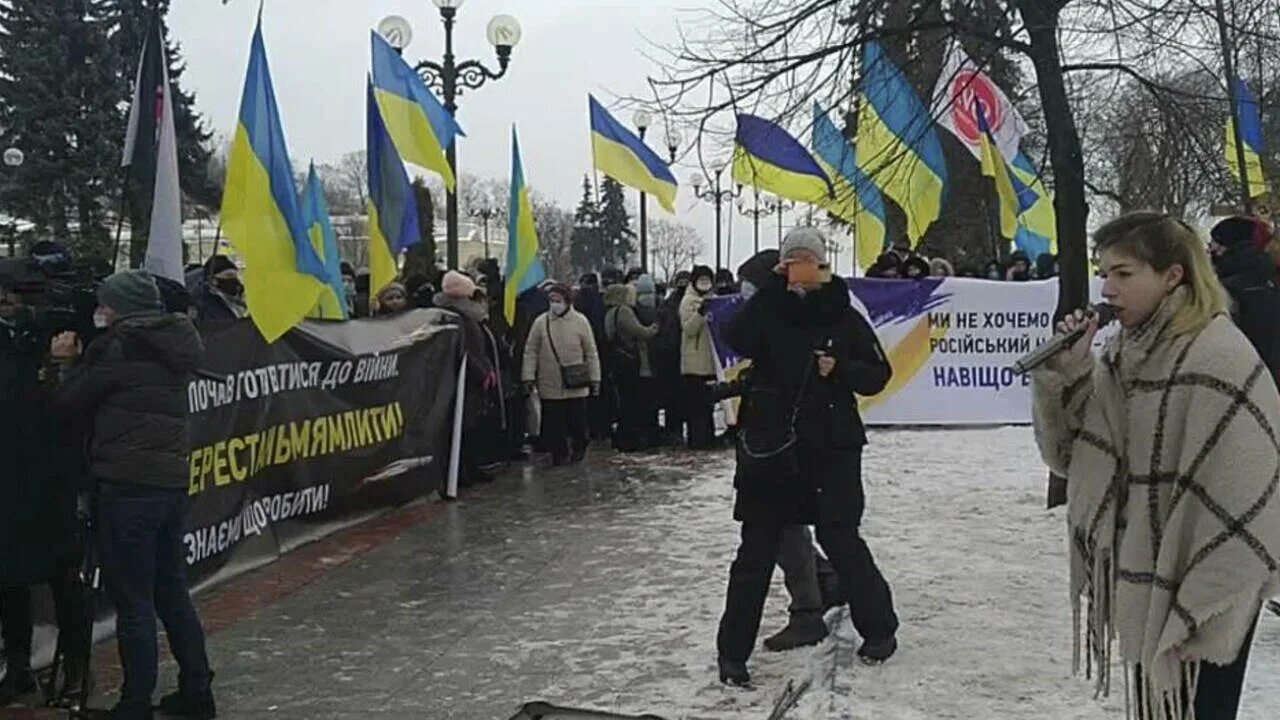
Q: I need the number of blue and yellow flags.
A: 12